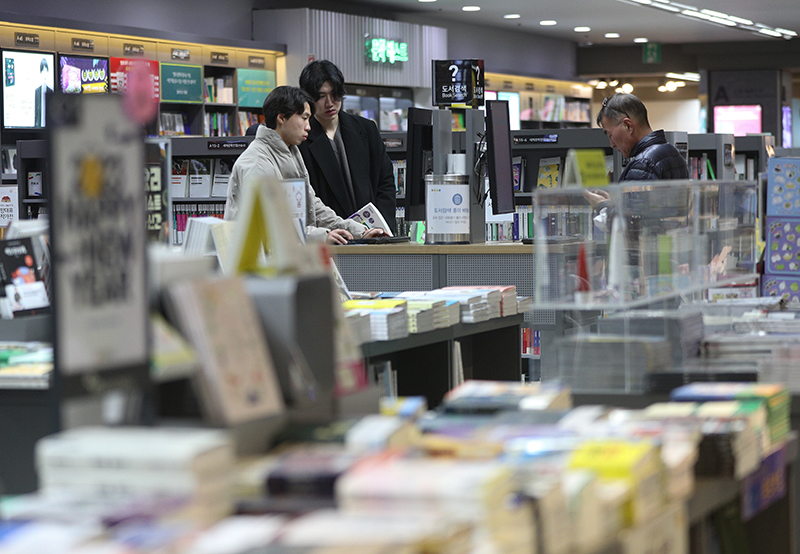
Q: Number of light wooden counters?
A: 1